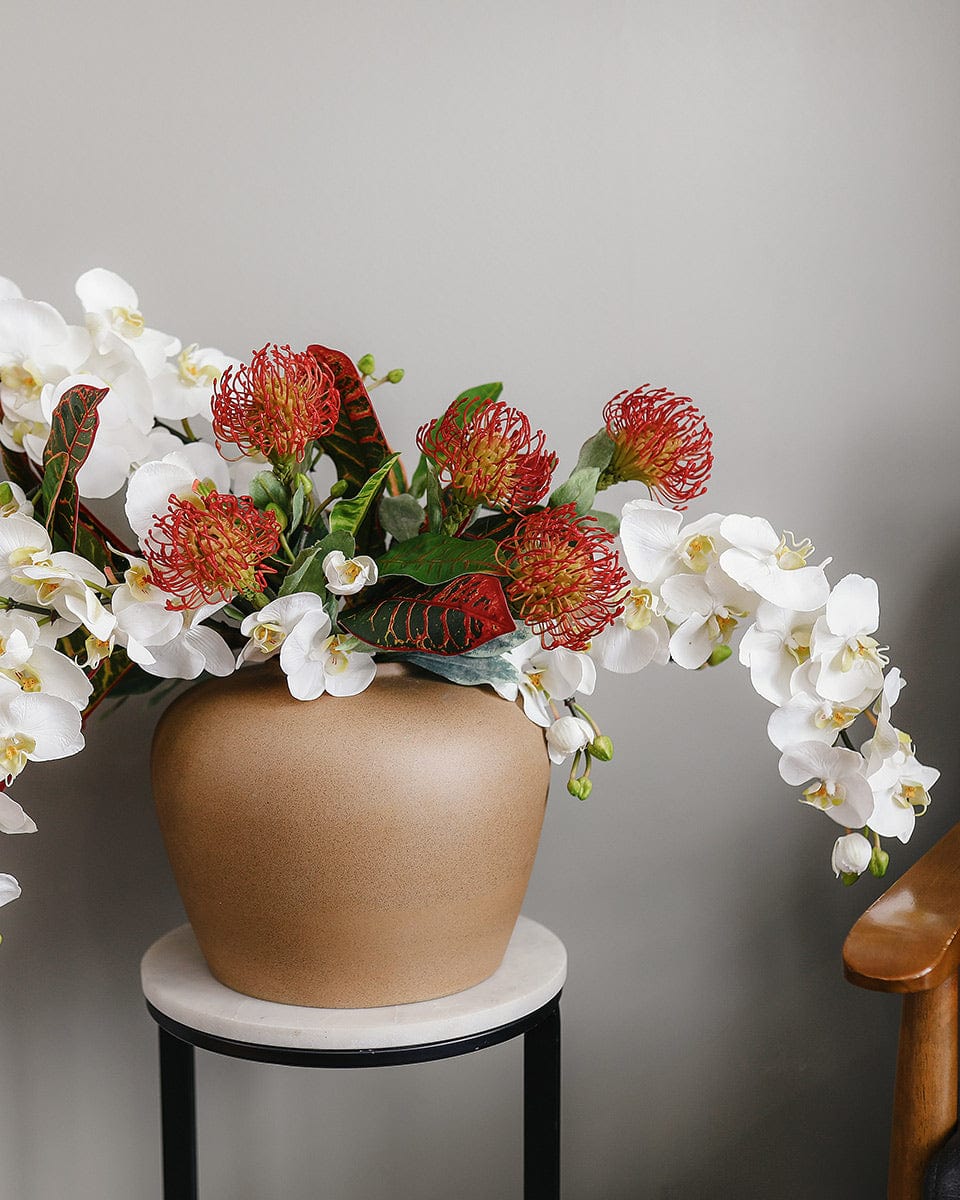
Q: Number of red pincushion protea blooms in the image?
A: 5